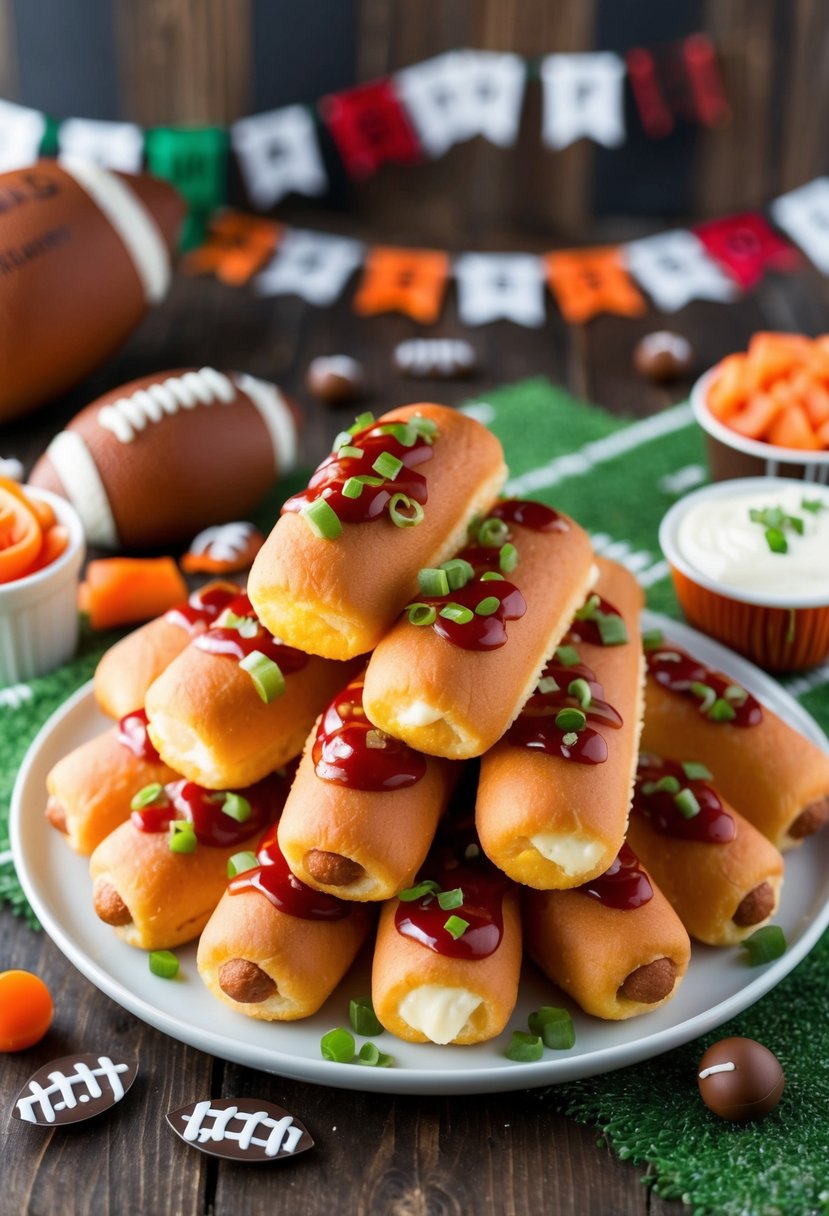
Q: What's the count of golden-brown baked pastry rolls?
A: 13